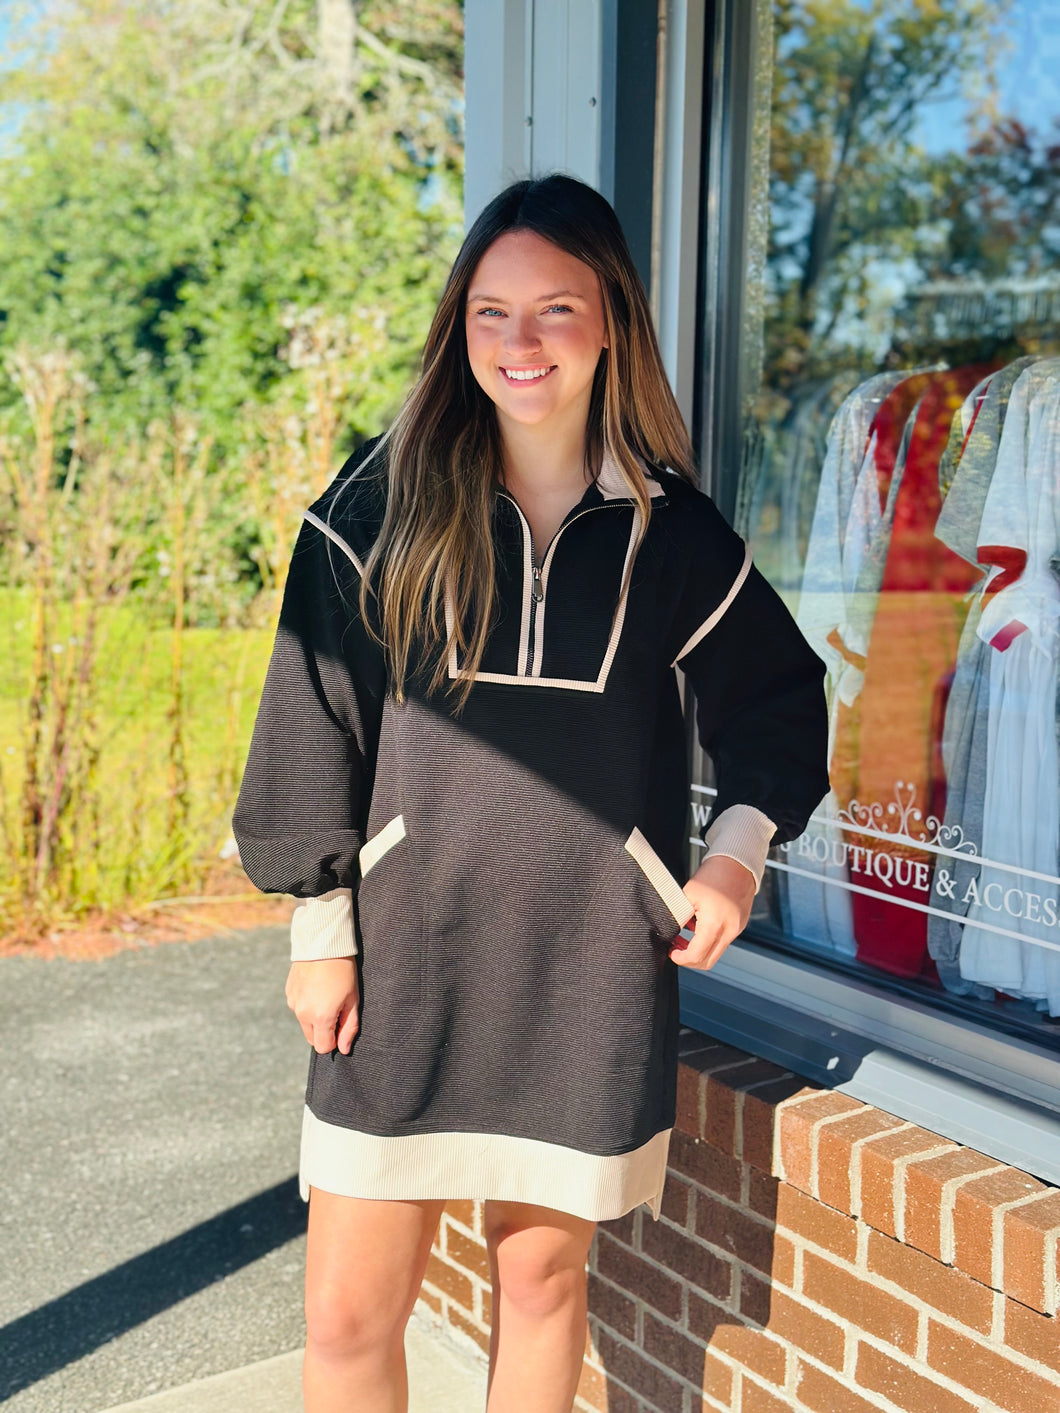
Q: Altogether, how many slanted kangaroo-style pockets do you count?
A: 2